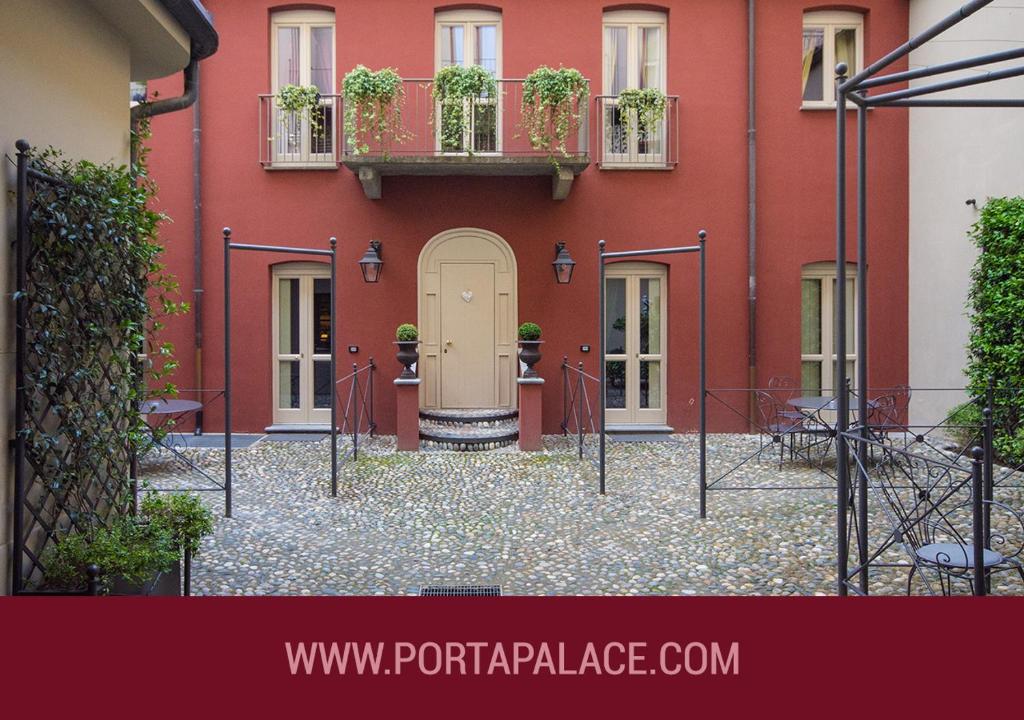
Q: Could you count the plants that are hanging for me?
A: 5